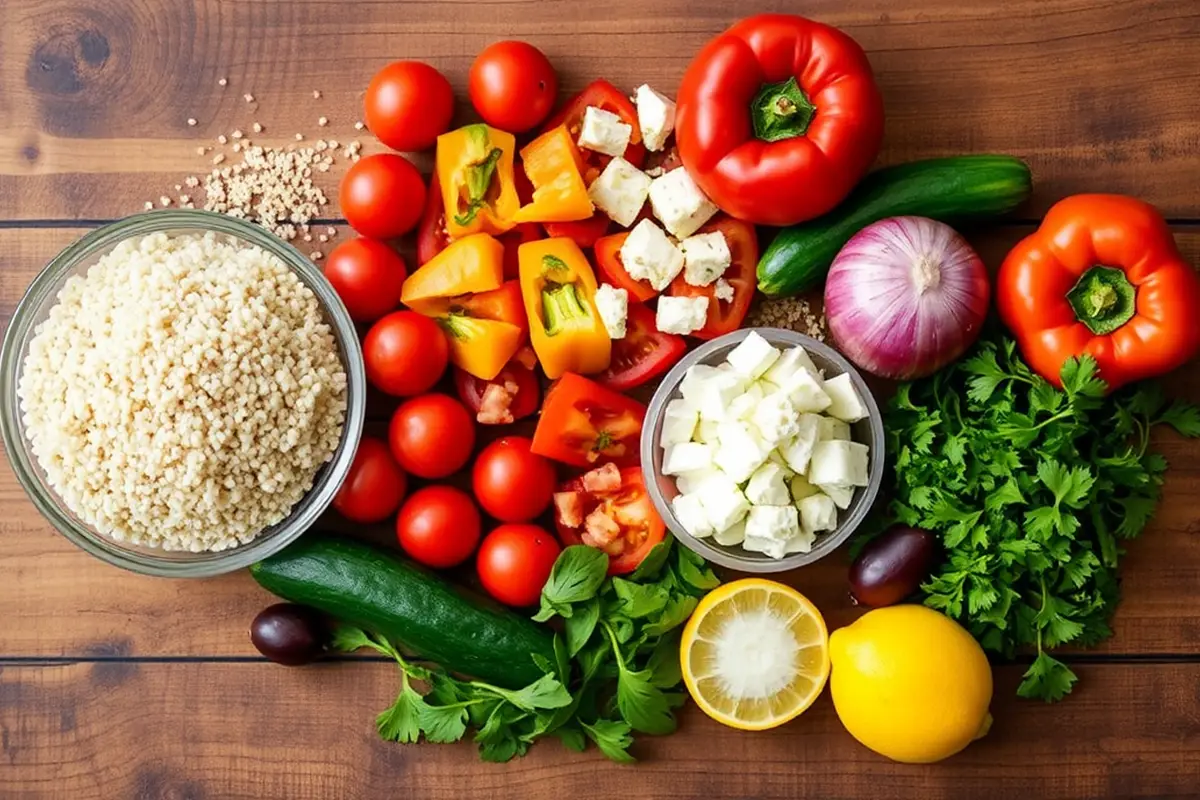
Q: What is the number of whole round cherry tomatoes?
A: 10